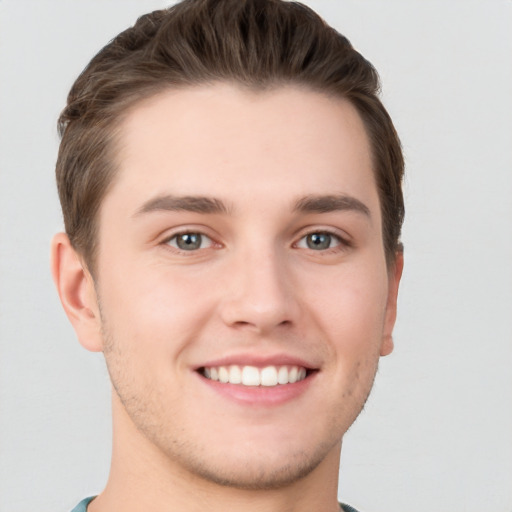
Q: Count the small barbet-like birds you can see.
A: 0